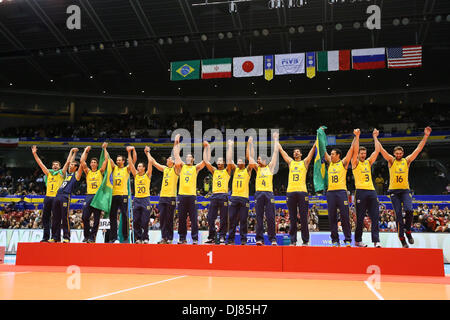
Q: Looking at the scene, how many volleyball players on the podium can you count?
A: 14